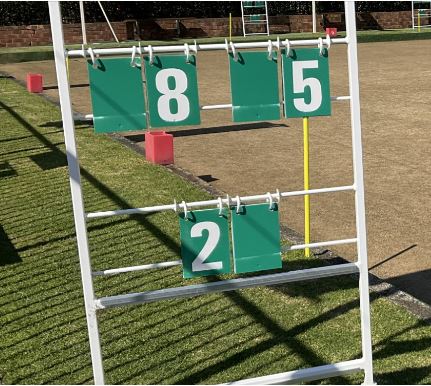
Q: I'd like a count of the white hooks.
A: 12